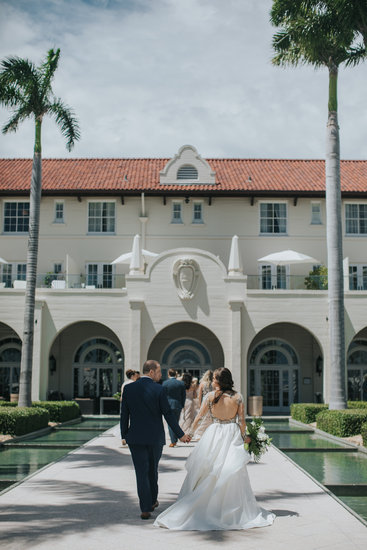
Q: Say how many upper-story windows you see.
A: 8